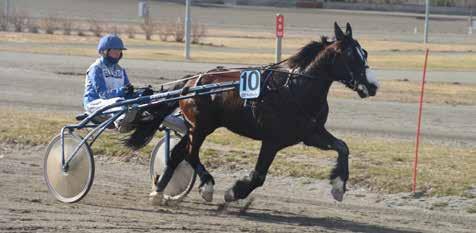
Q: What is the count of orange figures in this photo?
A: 0